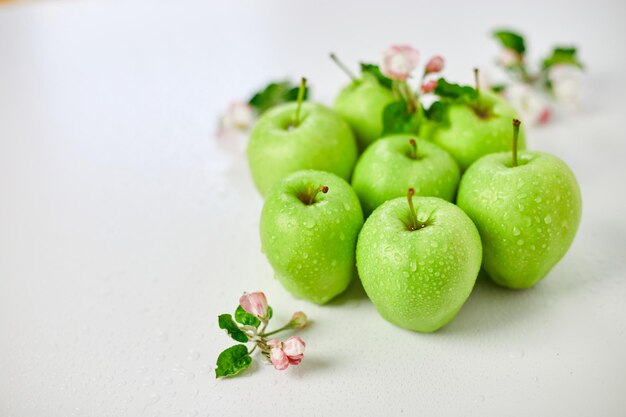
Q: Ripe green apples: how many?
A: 7